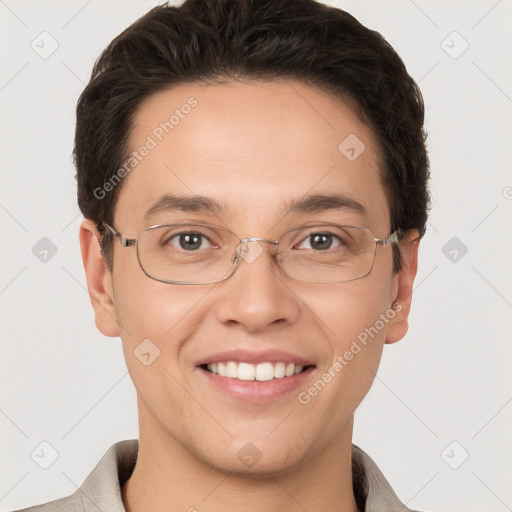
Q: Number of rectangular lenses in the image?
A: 2